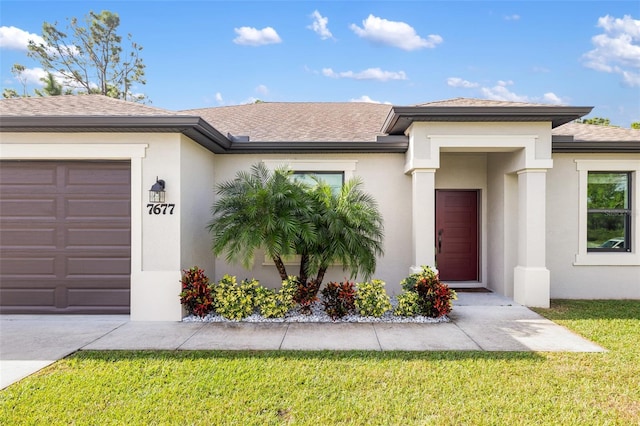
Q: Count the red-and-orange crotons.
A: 4